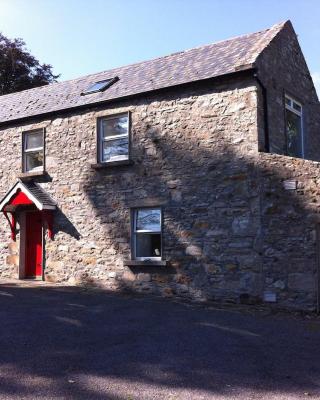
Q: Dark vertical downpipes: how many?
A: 1